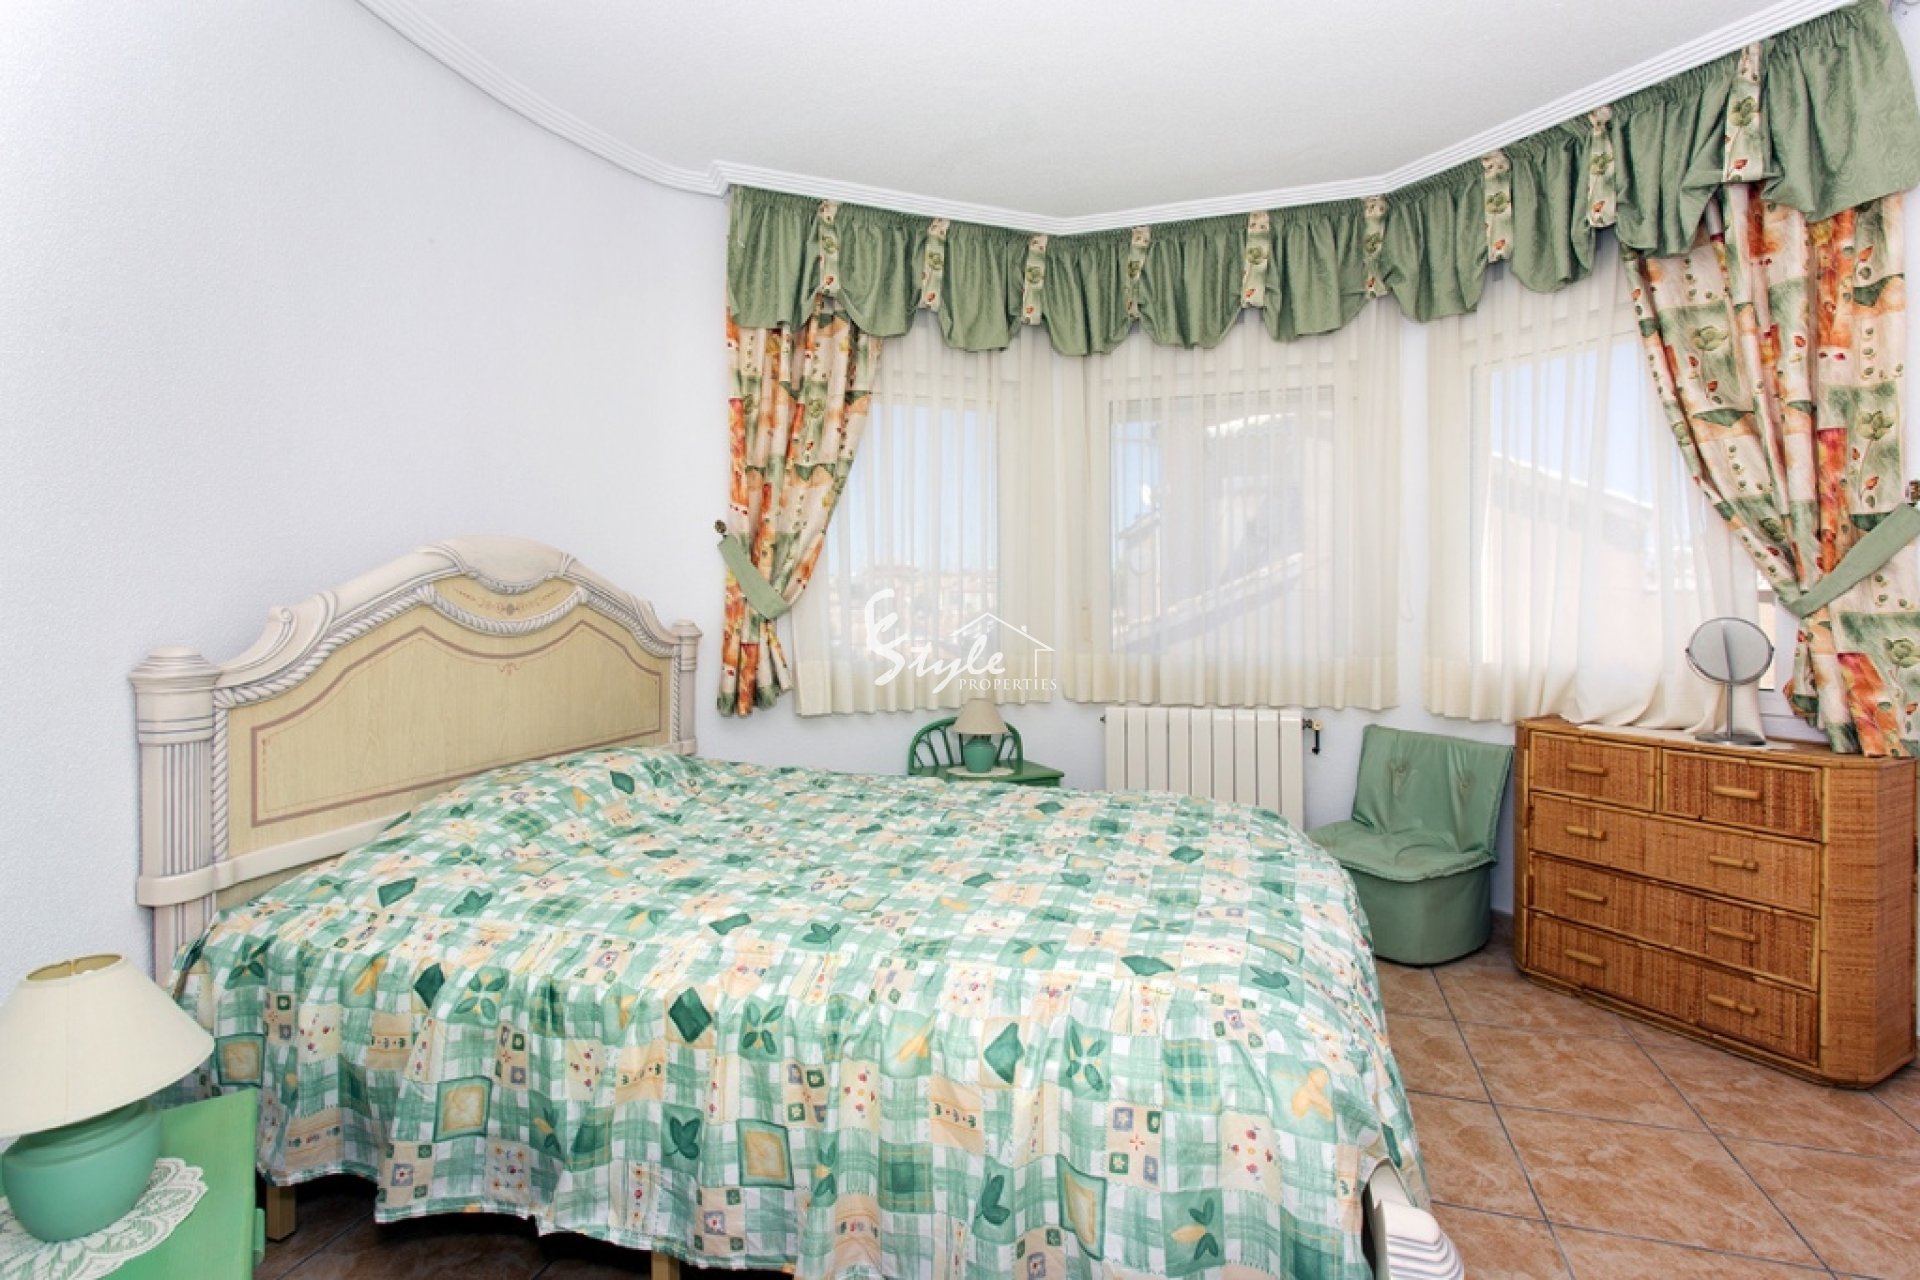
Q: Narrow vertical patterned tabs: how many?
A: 9